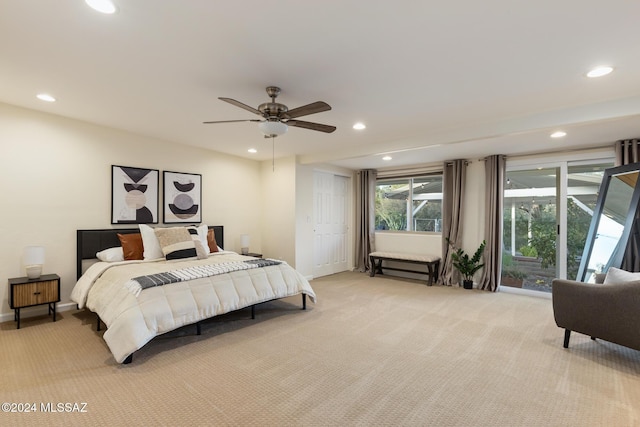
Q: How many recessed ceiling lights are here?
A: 7